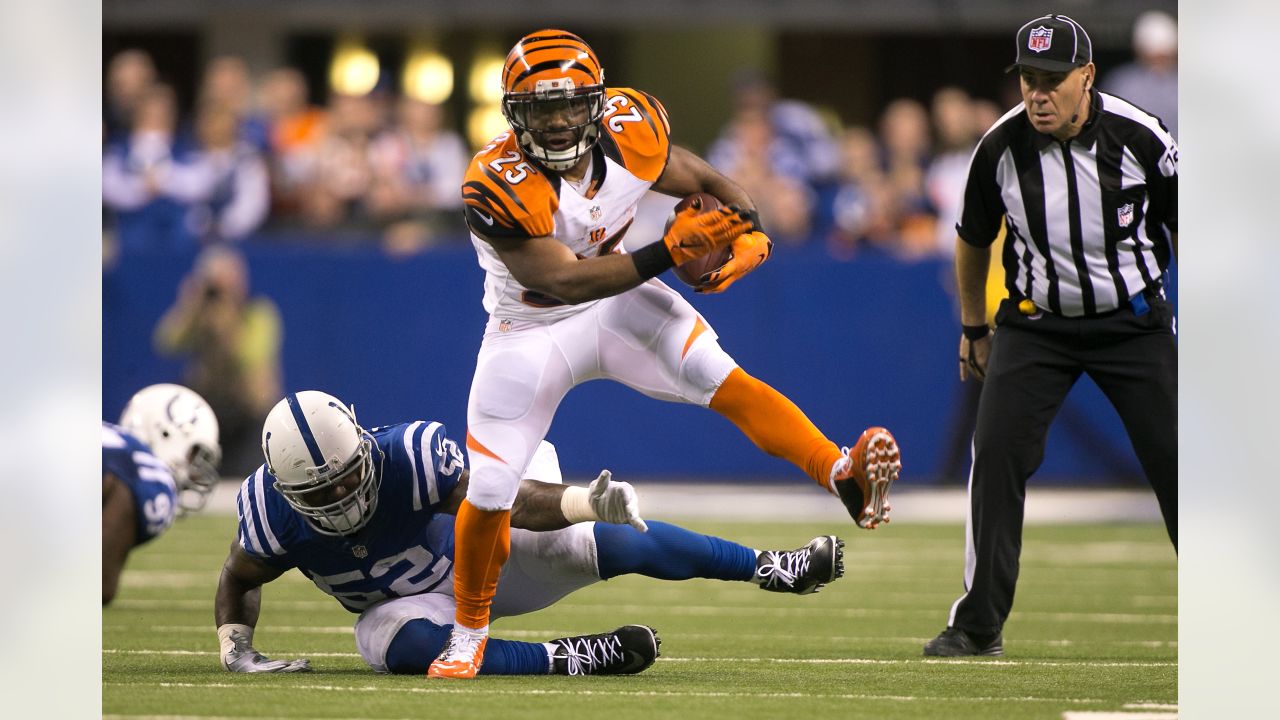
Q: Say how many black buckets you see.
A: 0